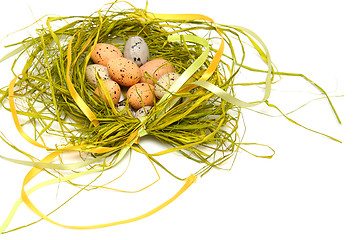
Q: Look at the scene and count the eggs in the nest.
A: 10